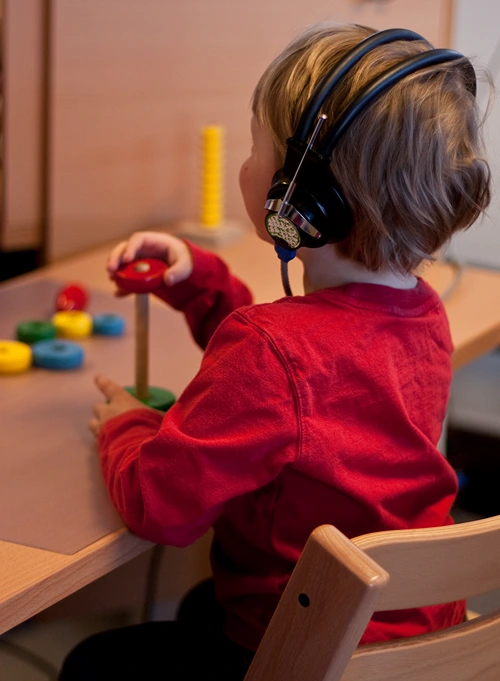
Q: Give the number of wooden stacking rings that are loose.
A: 6